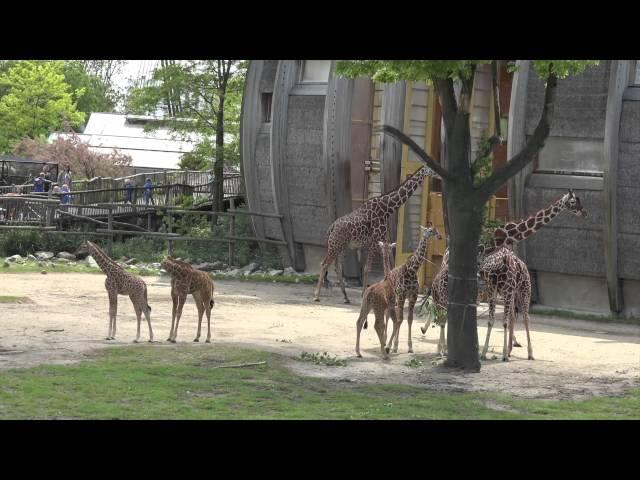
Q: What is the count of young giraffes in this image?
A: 4